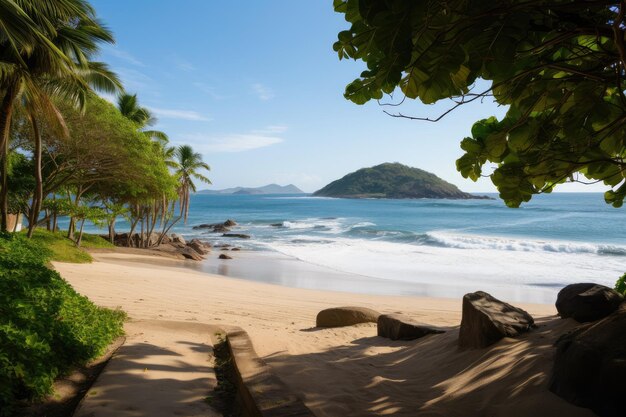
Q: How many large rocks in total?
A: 5